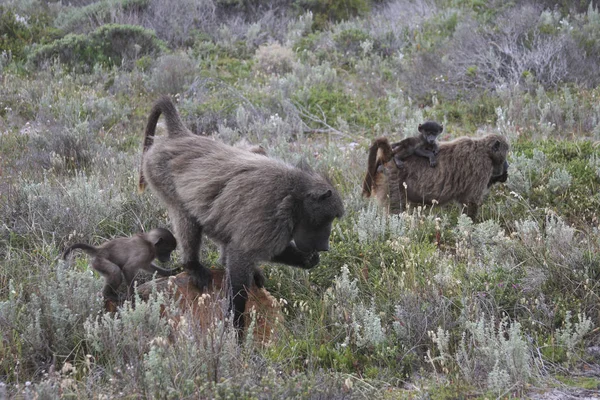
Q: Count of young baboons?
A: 2